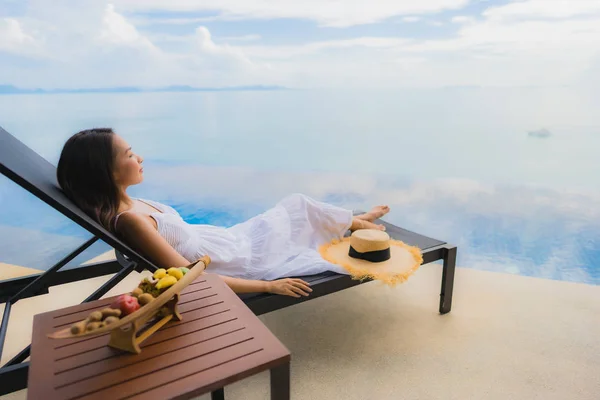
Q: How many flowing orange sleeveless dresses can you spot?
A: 0